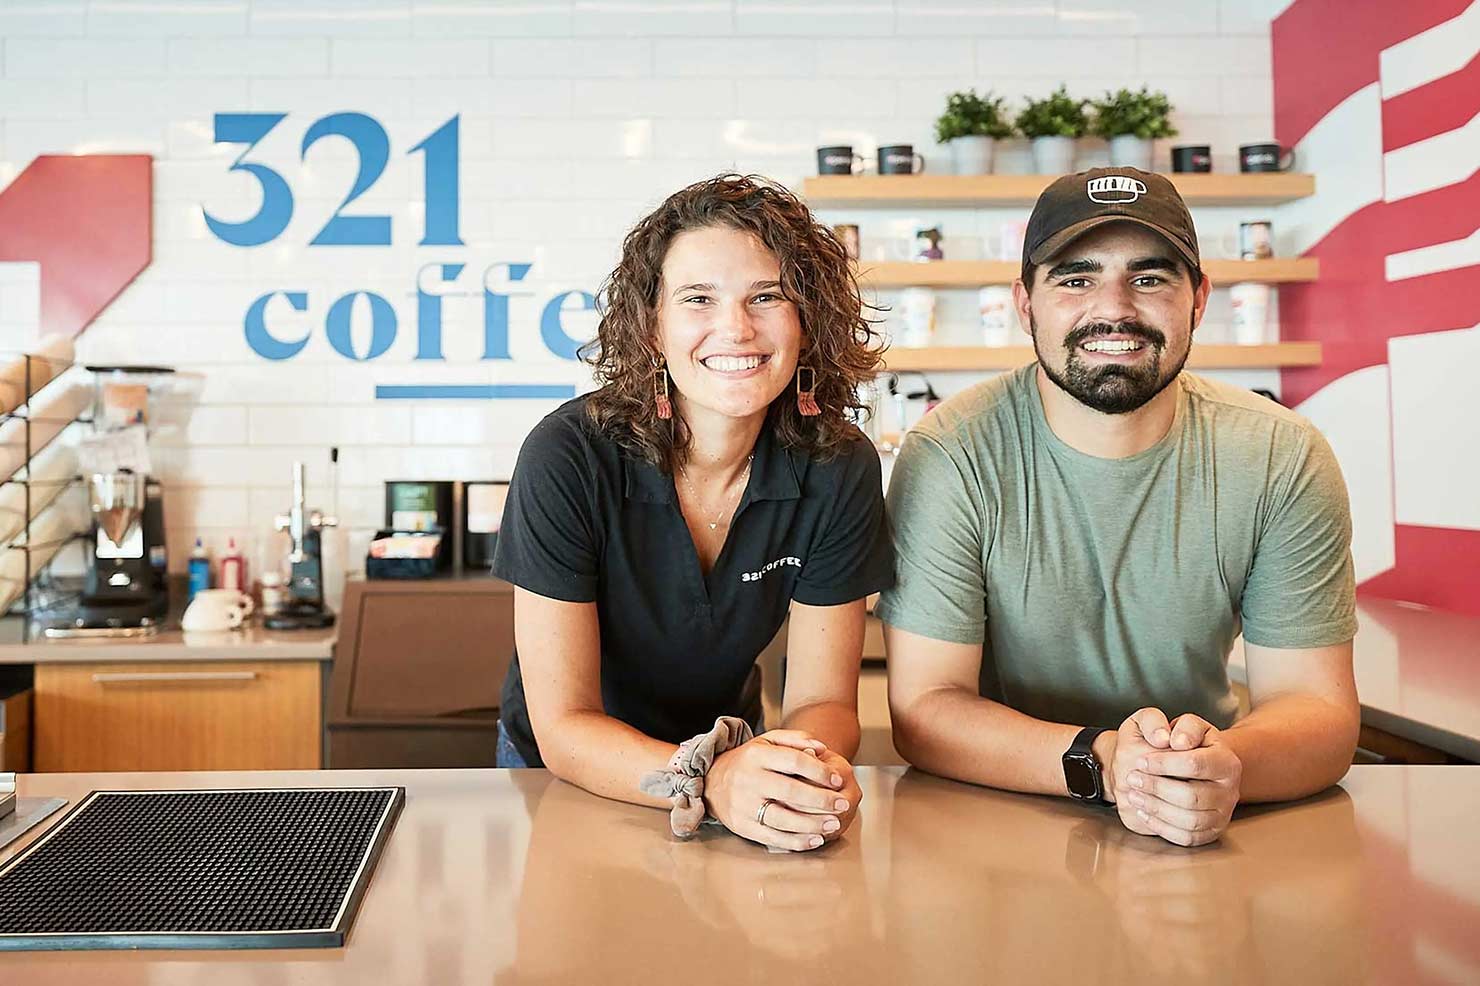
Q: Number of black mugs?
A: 4